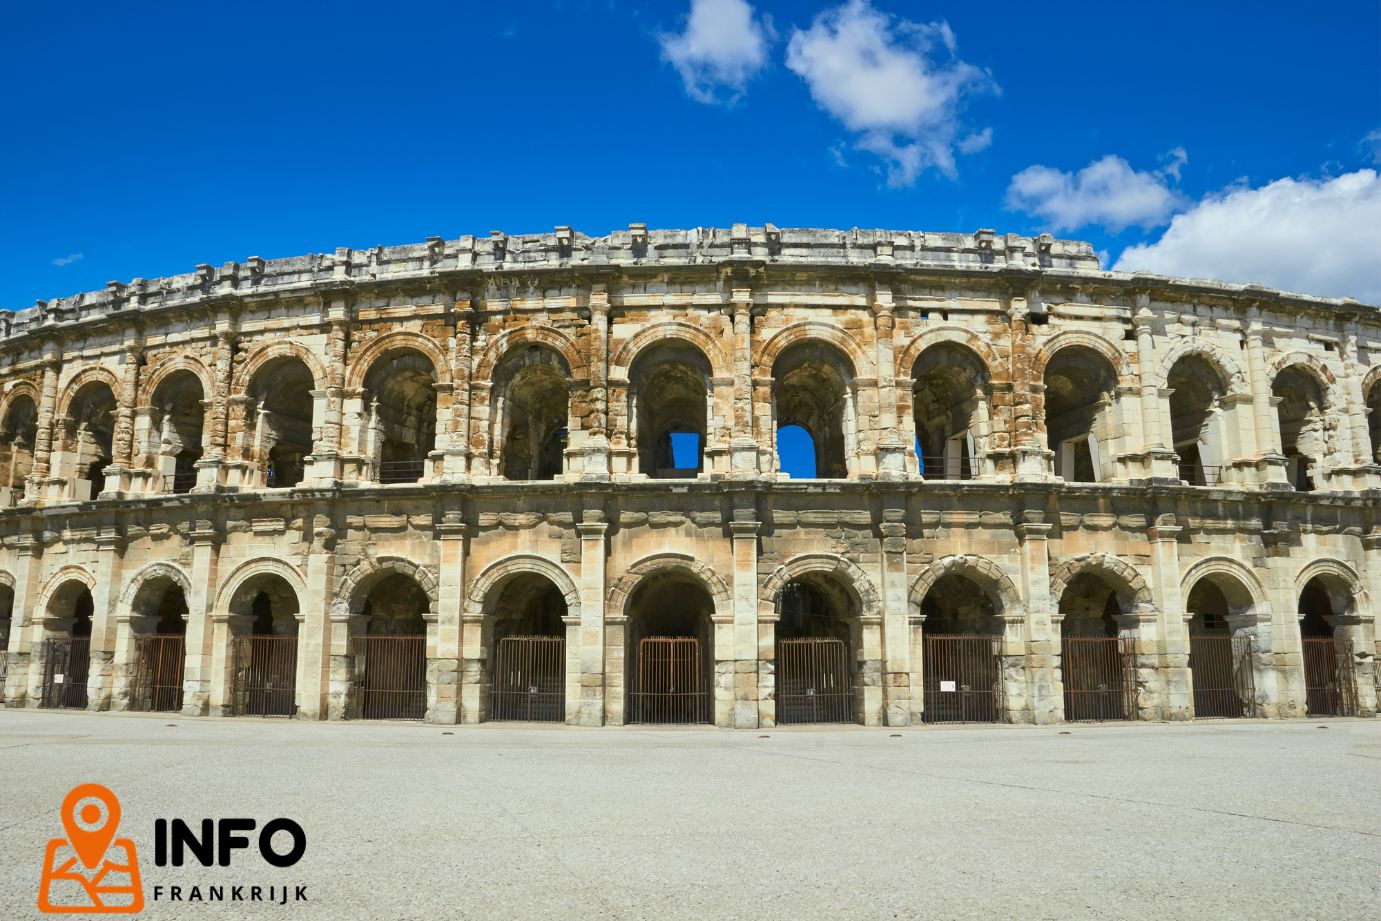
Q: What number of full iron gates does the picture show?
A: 11